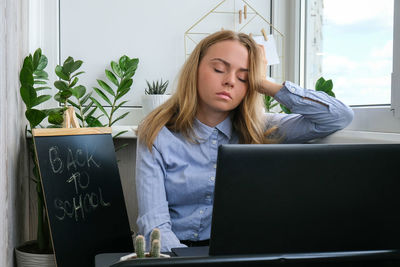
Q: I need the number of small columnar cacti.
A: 3